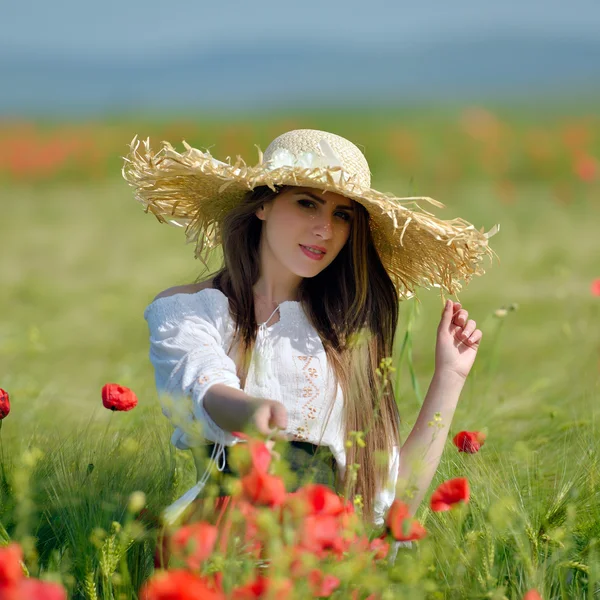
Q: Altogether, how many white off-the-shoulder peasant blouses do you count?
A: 1